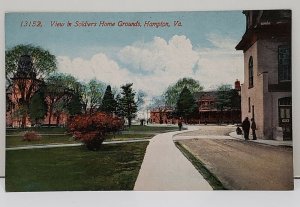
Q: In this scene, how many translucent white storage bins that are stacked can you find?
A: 0